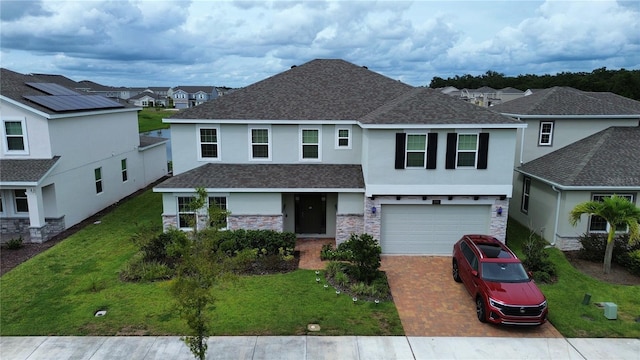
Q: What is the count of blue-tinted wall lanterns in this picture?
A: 2